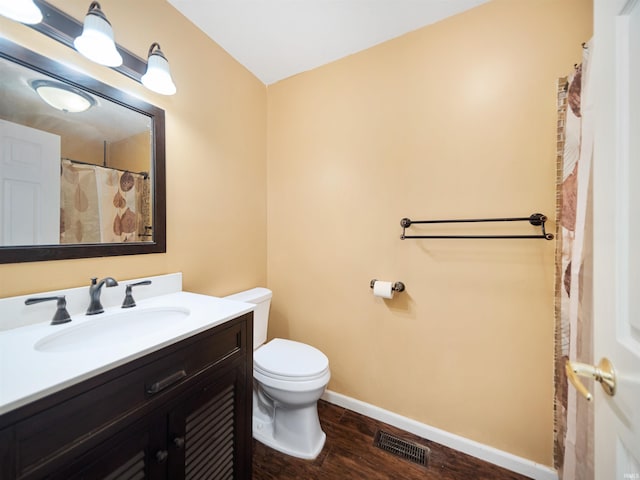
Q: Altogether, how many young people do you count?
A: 0